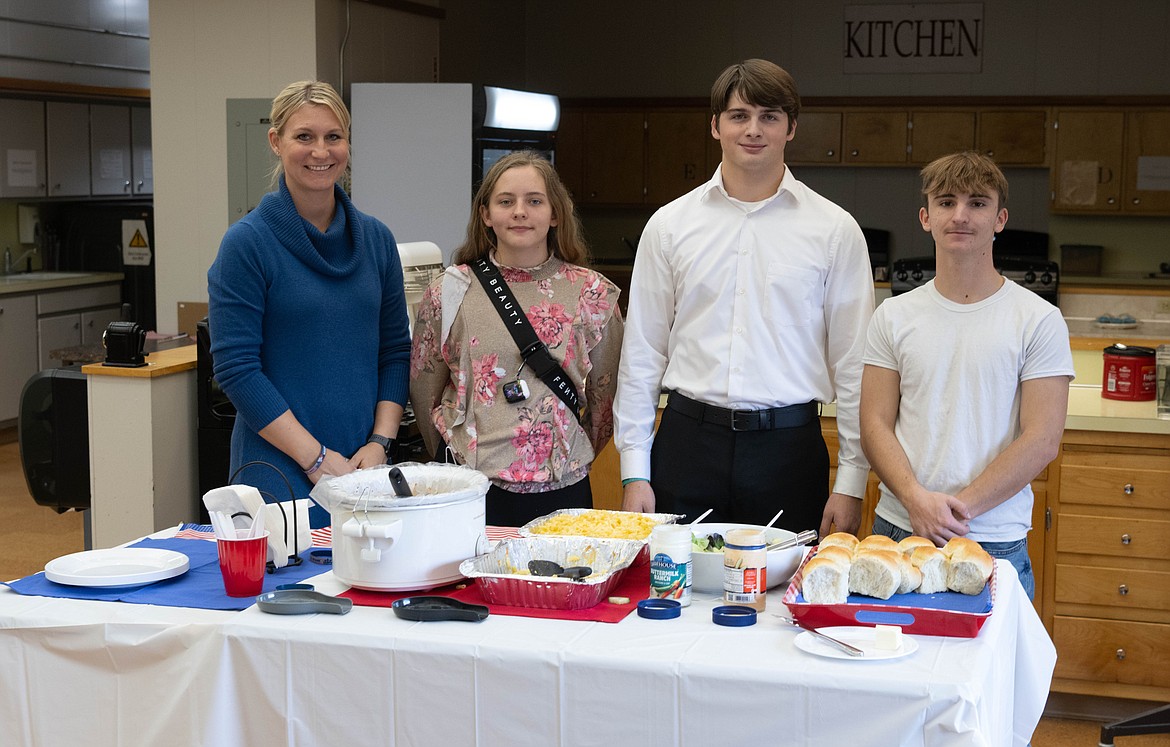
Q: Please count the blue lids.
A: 2